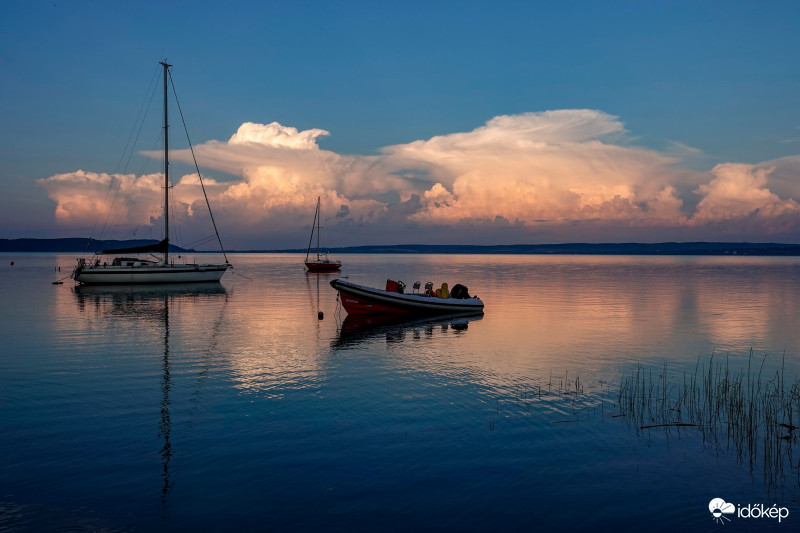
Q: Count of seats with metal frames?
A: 2